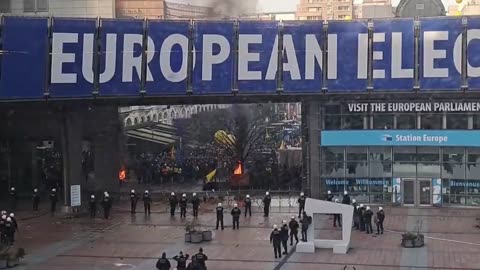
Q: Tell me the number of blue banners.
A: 11